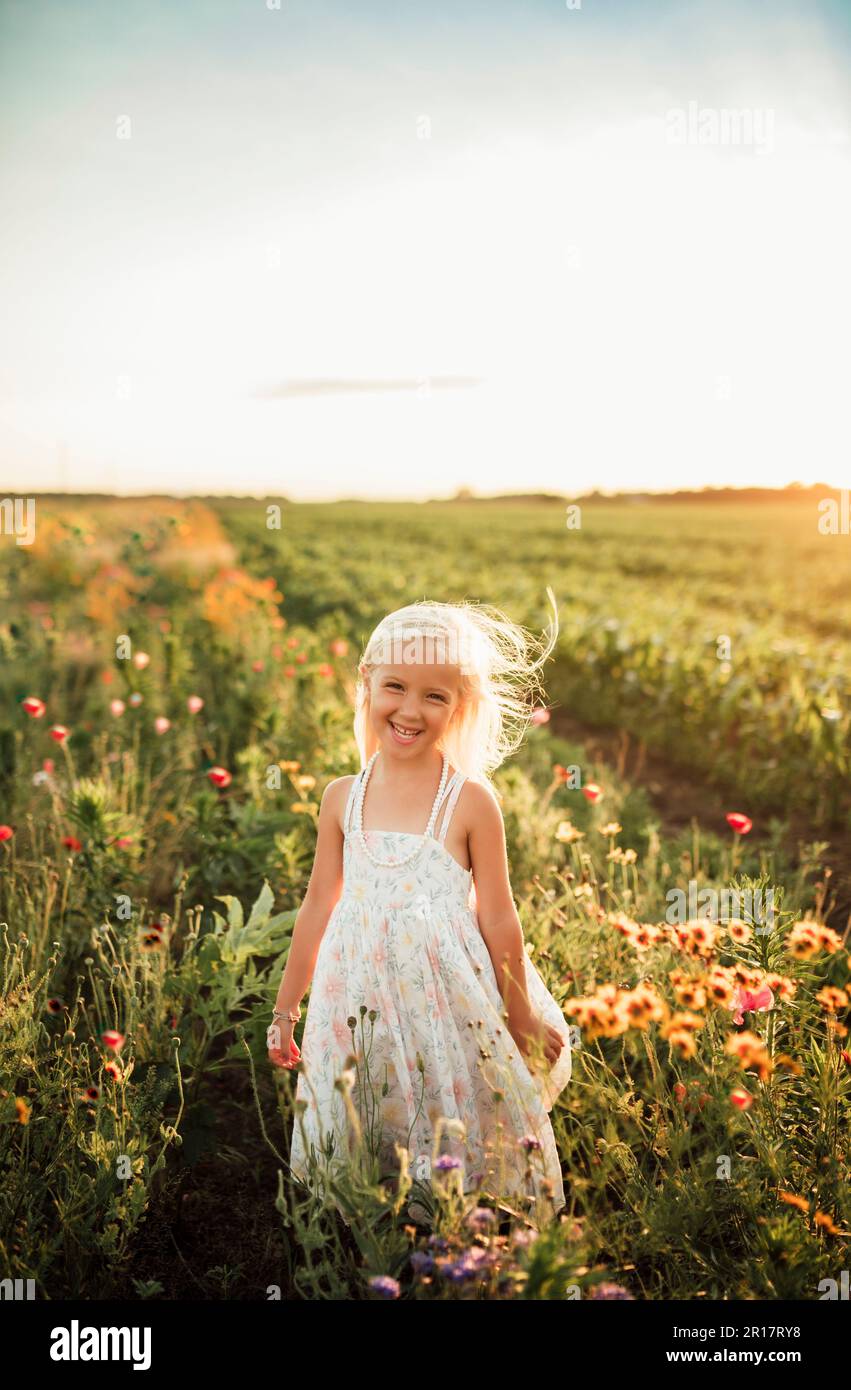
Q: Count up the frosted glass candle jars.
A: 0